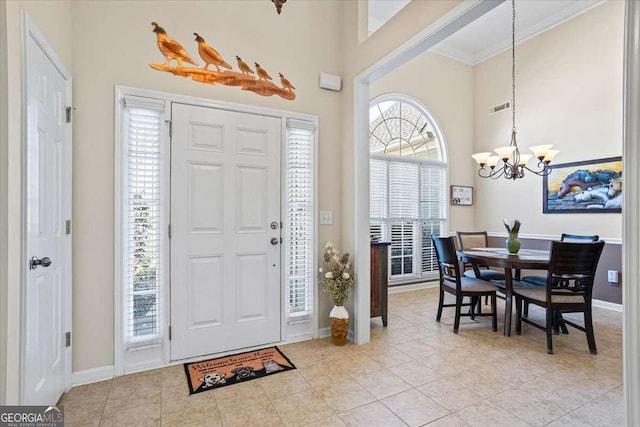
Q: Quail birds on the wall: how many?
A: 5